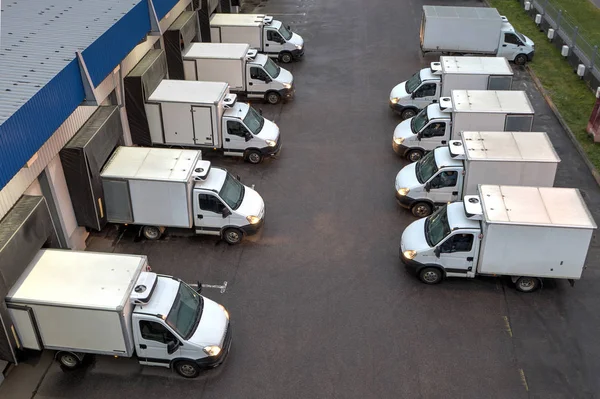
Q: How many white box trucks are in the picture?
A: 10